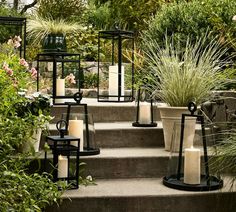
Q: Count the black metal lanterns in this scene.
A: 7